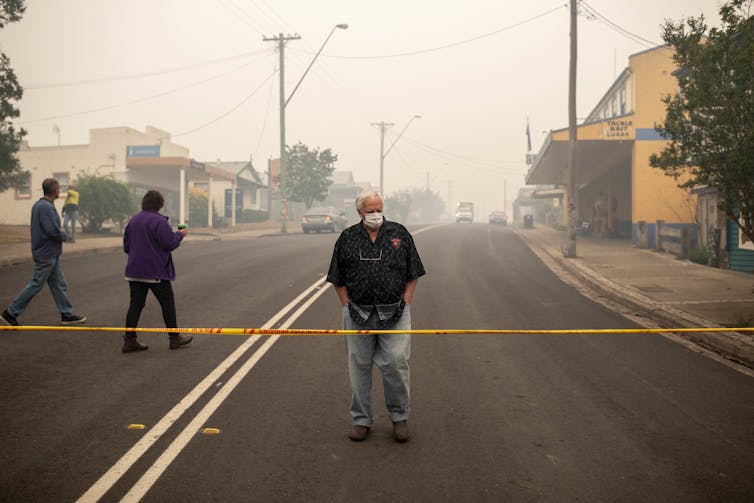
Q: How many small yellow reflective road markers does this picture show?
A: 2